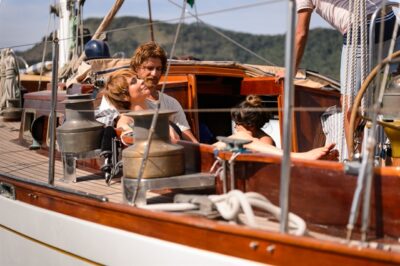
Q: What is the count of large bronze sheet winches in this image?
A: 2